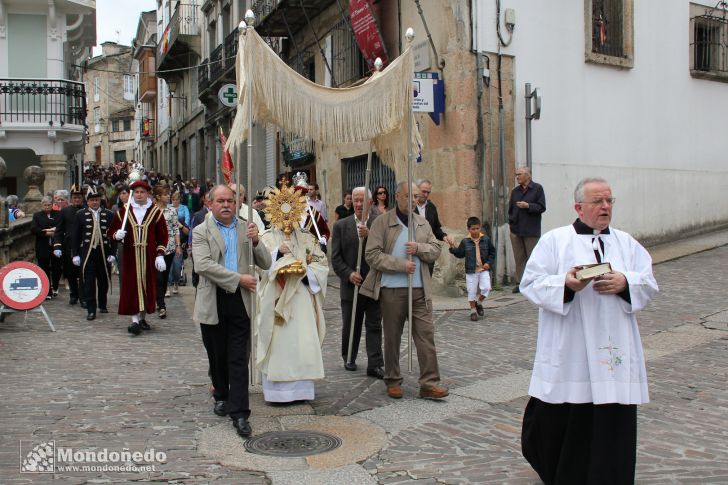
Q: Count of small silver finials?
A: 4